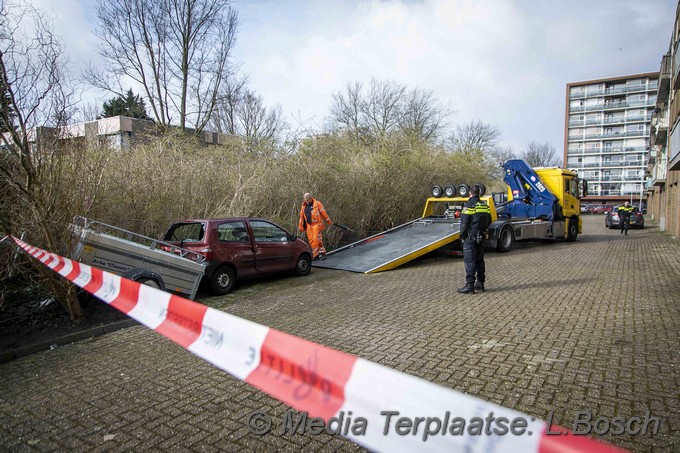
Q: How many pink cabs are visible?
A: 0